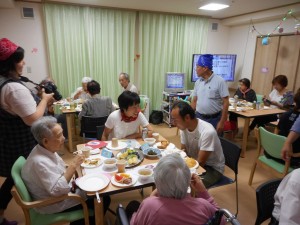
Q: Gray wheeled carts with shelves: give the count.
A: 1